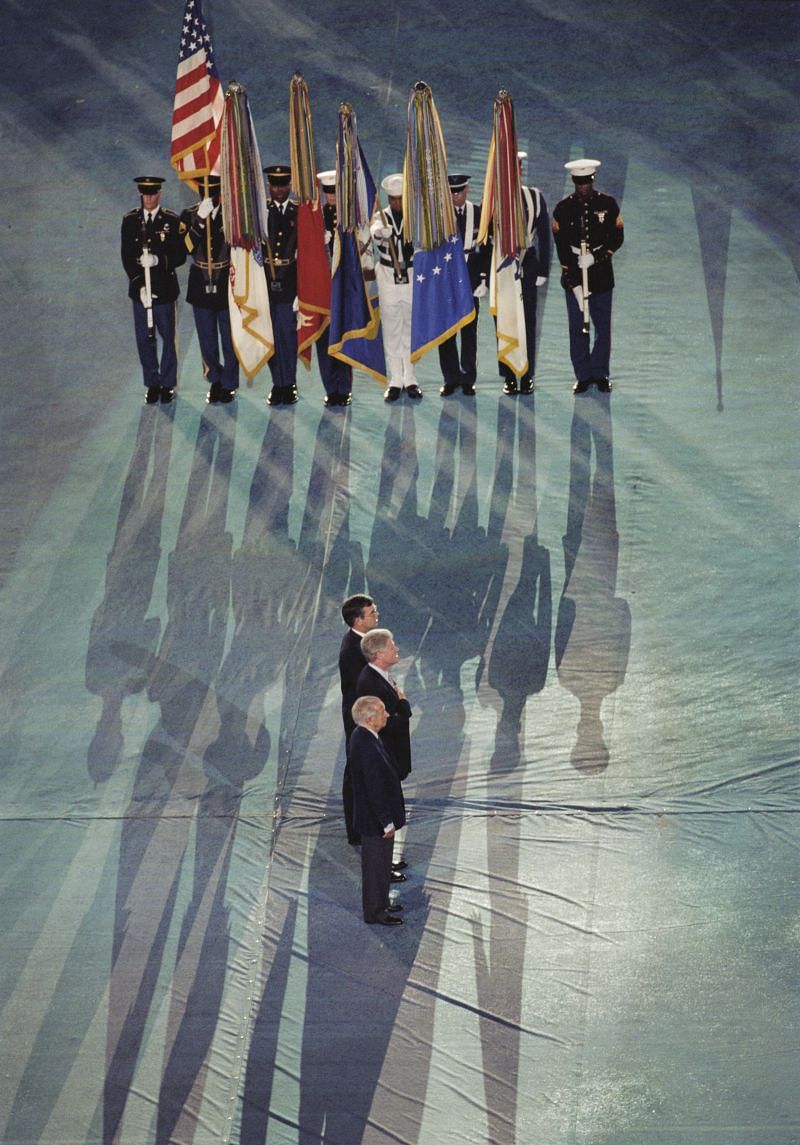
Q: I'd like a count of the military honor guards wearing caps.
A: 8